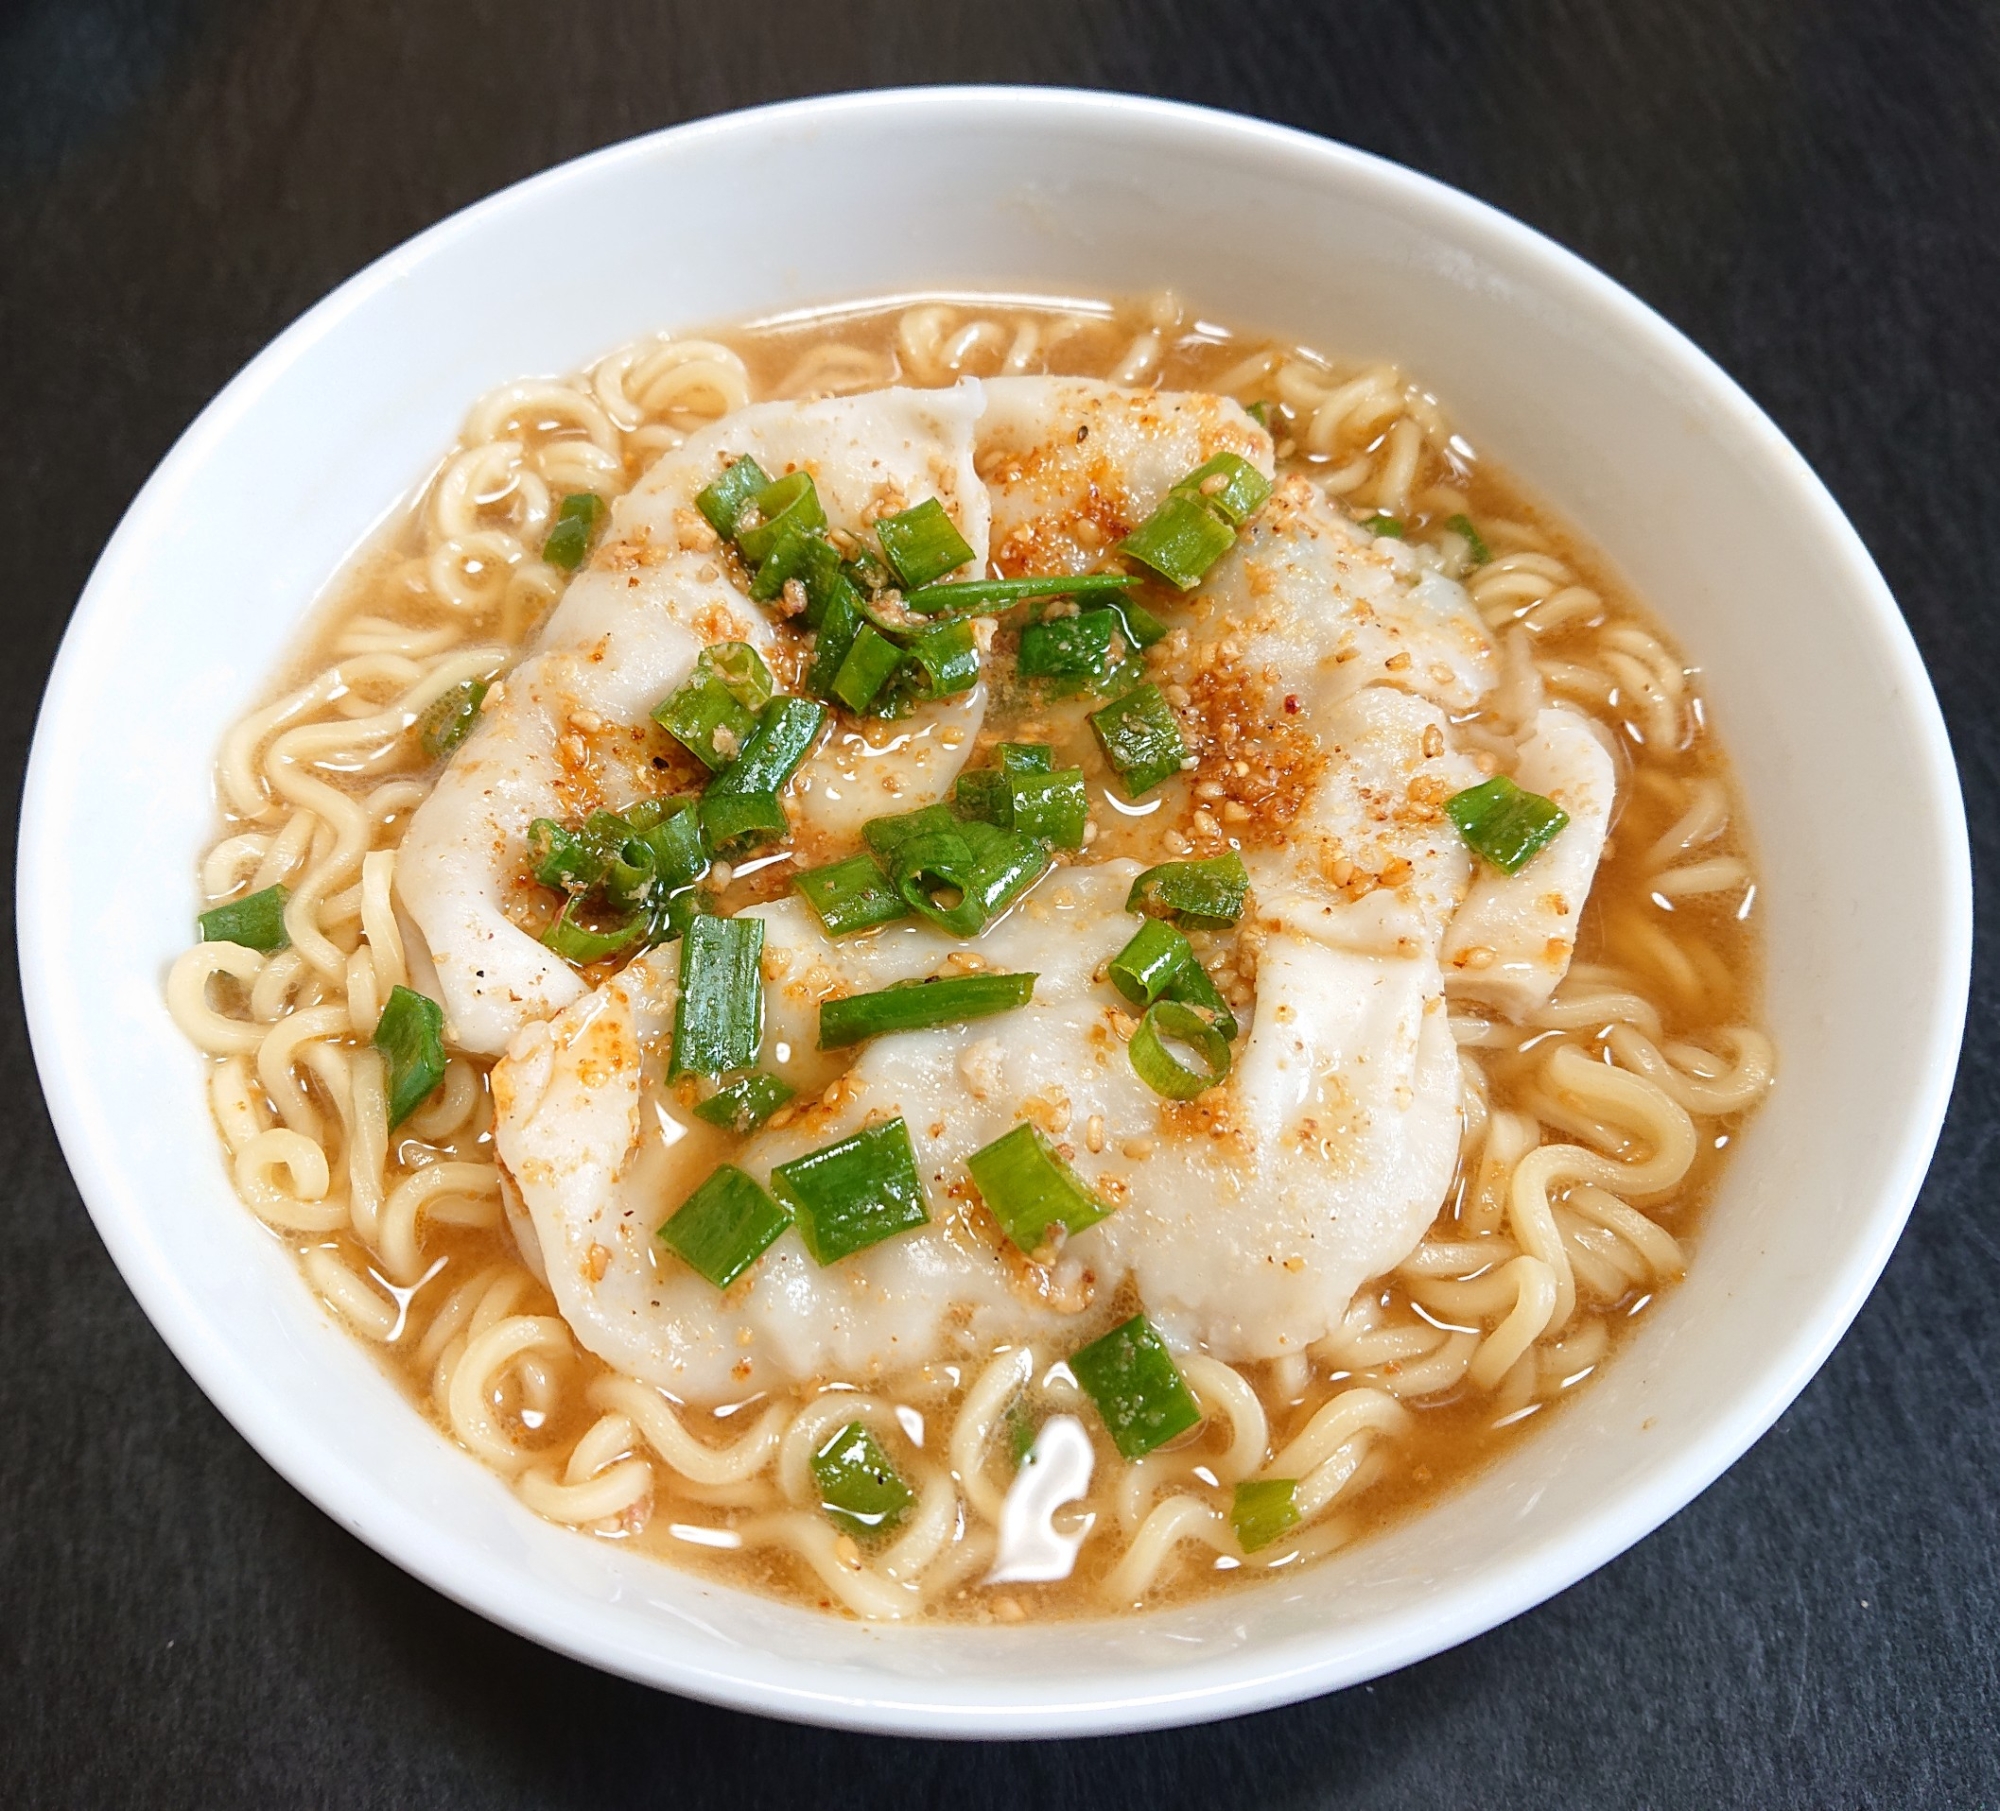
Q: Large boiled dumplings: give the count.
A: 3